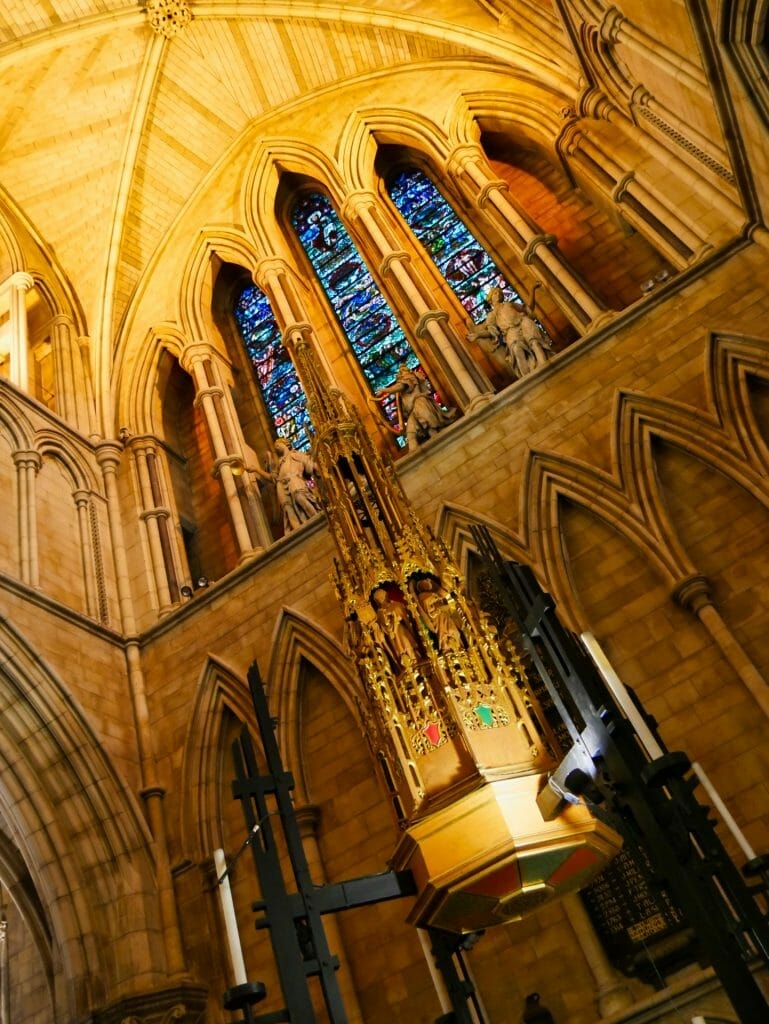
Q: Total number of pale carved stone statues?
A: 3